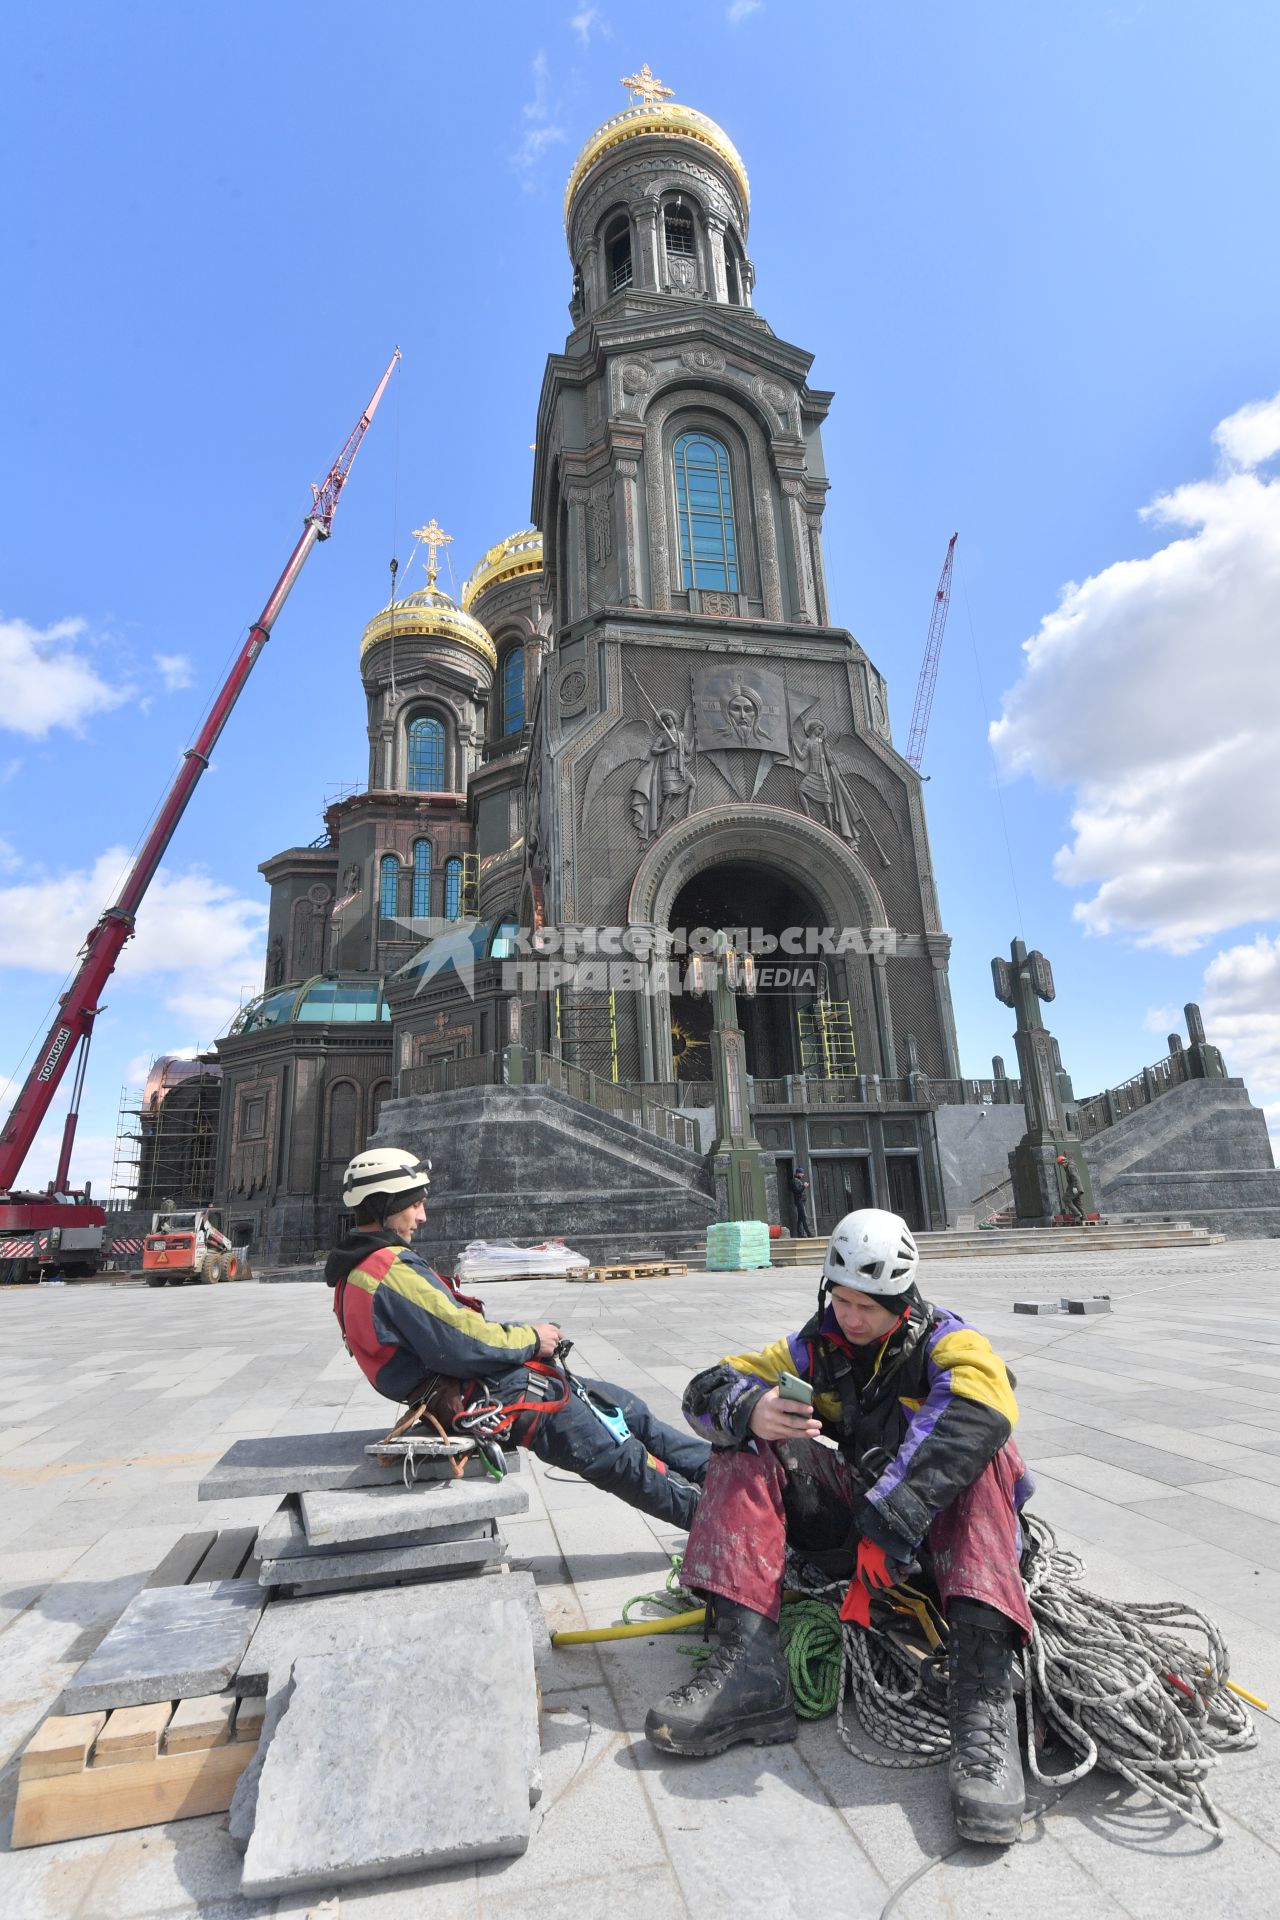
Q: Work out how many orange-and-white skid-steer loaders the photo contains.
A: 1